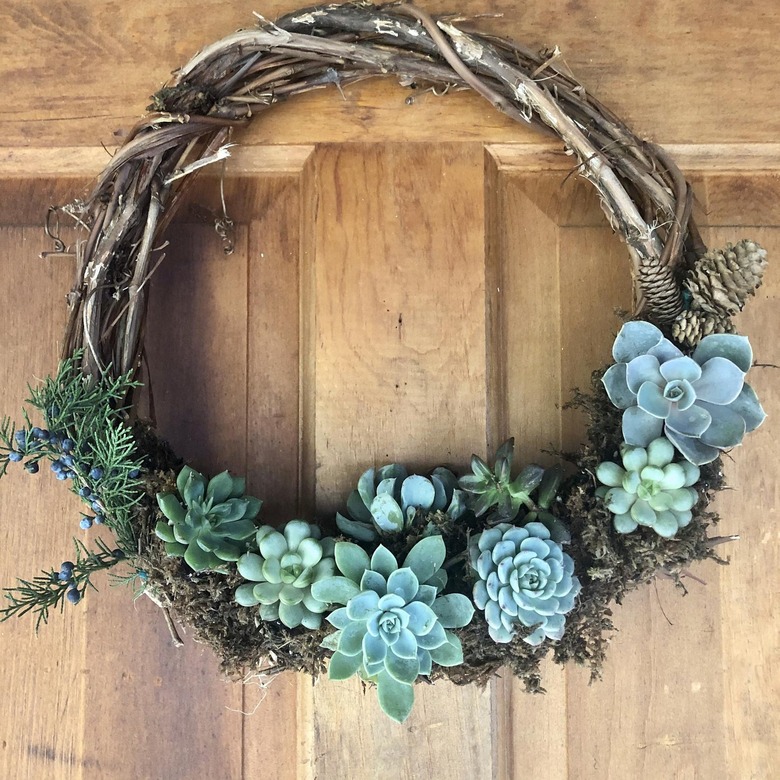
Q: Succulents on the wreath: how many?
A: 8